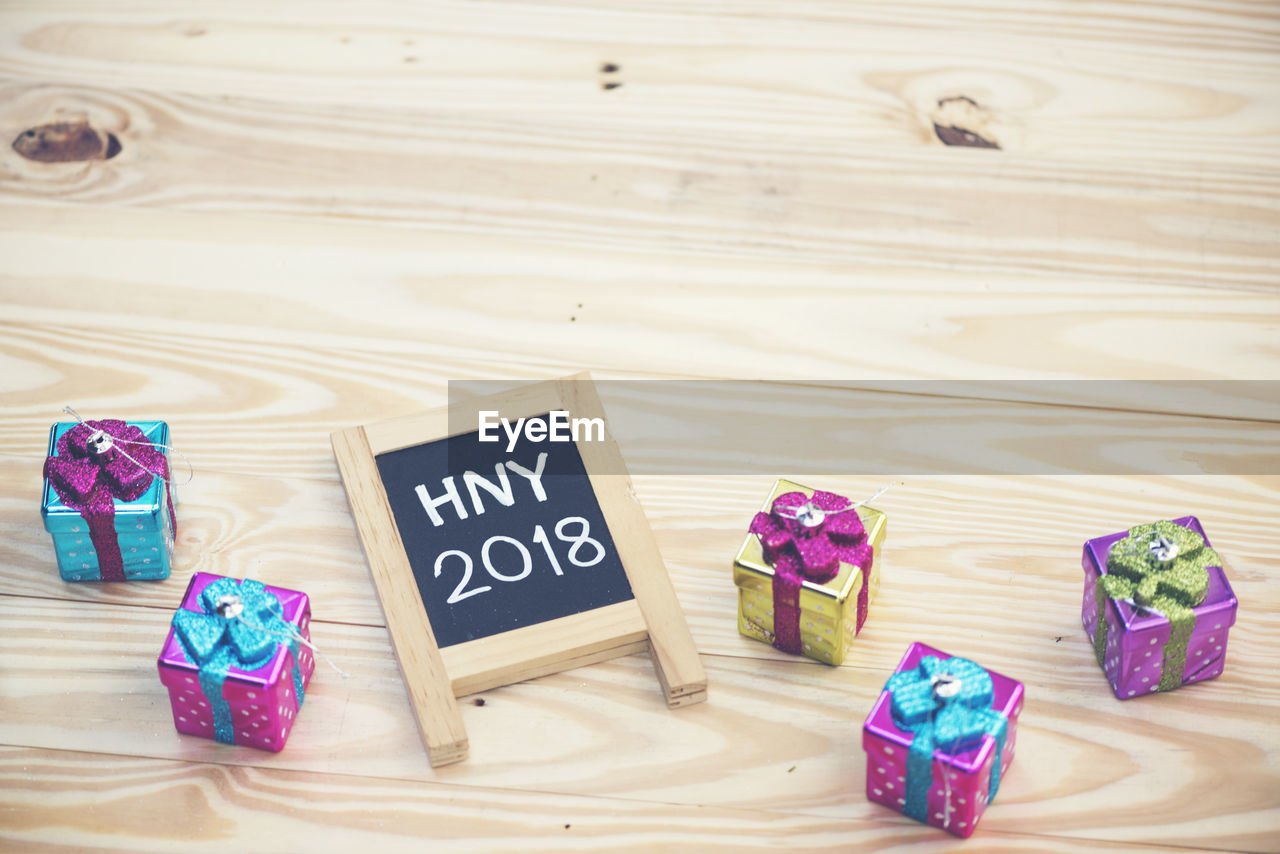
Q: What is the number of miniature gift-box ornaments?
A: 5